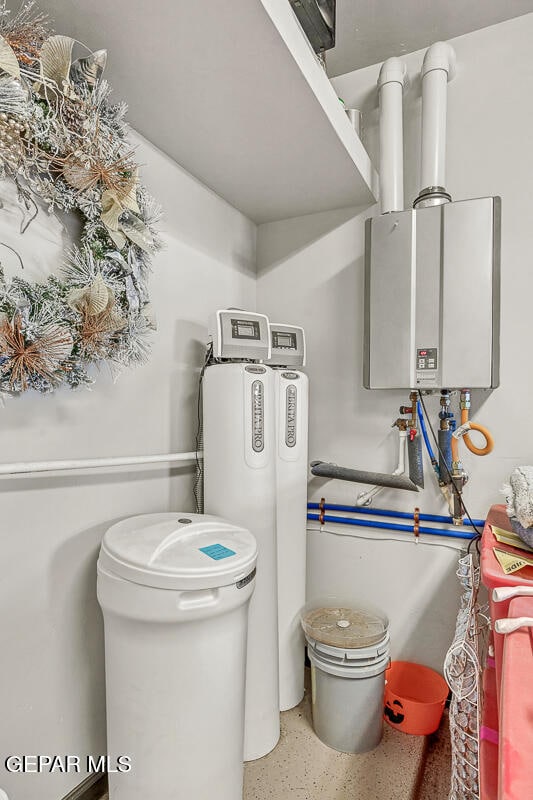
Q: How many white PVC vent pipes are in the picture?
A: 2